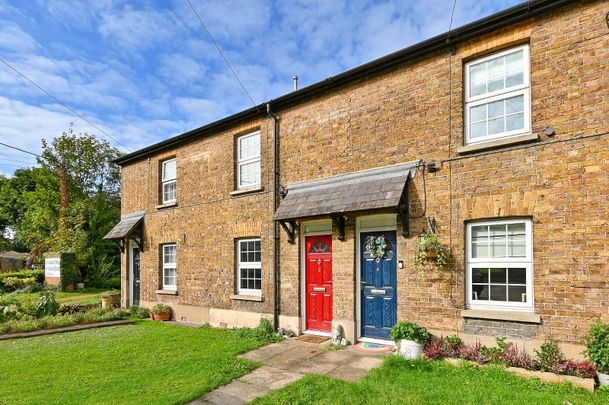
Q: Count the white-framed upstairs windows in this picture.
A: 3